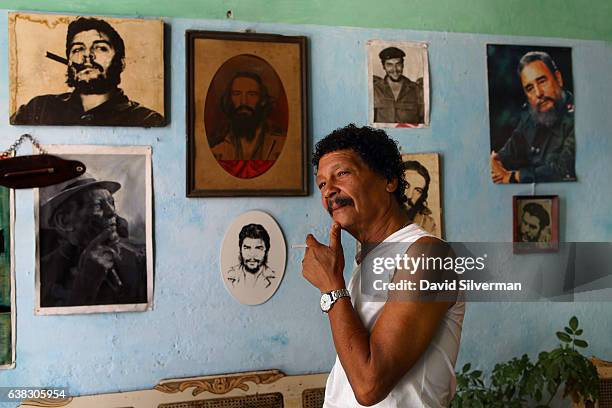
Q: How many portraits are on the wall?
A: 8